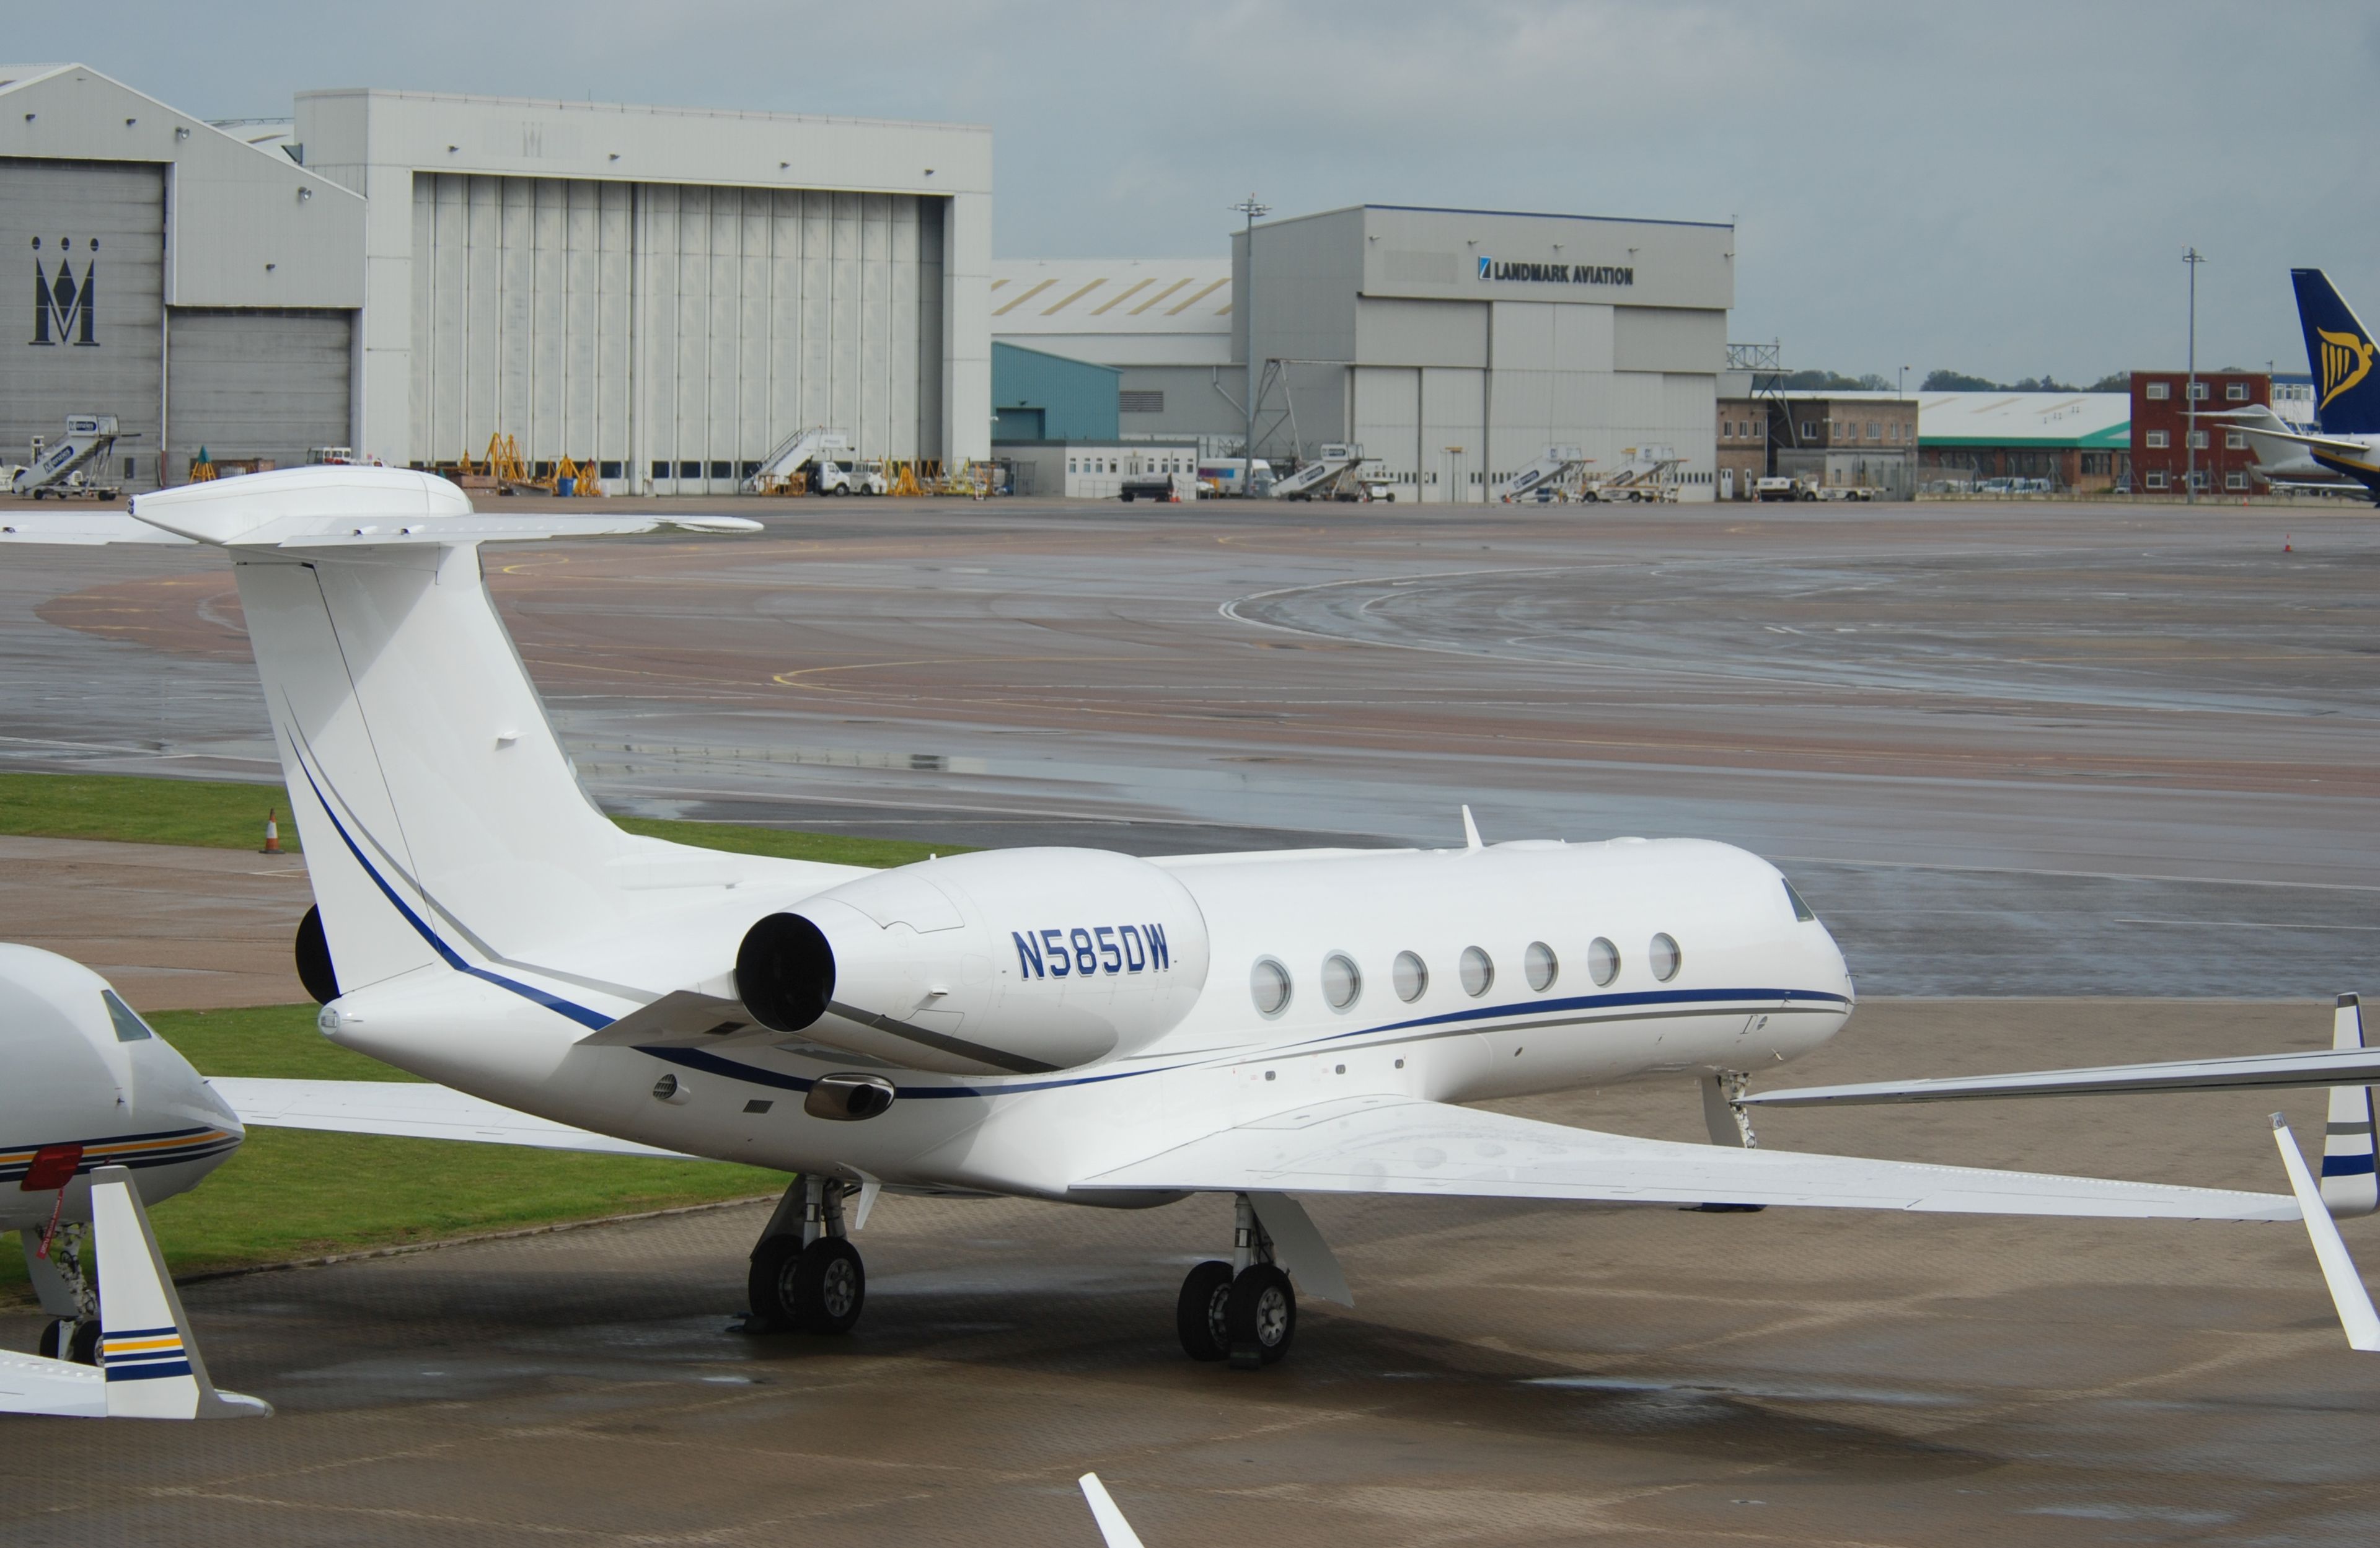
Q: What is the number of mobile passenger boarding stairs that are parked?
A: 5